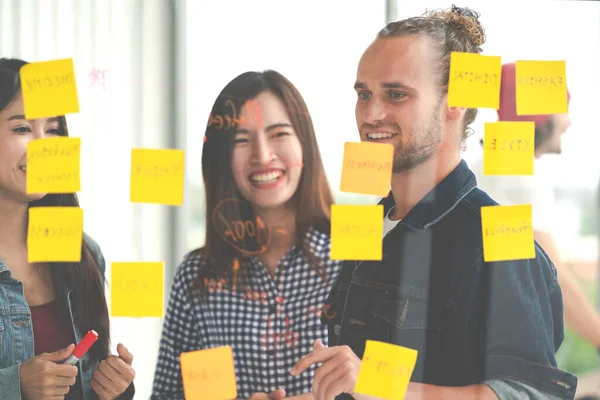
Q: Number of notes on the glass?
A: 13